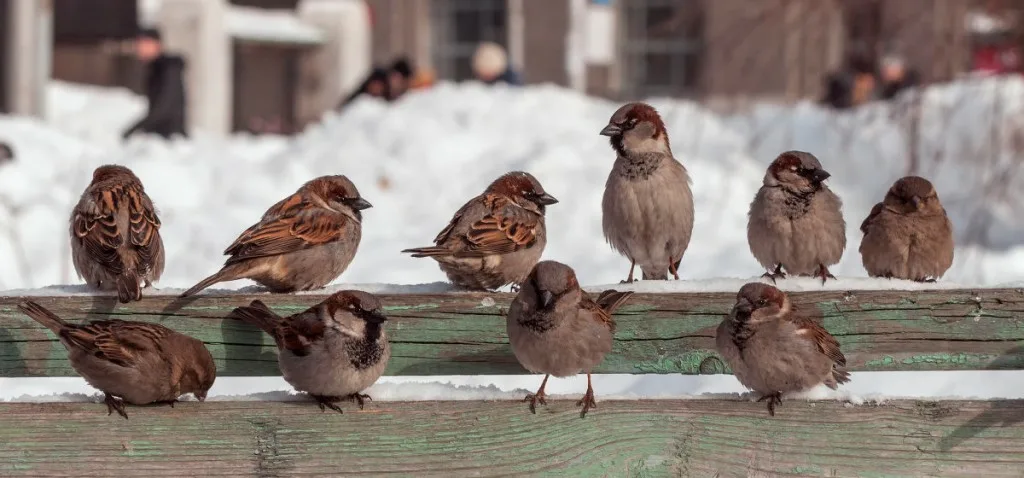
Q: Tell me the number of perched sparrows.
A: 10